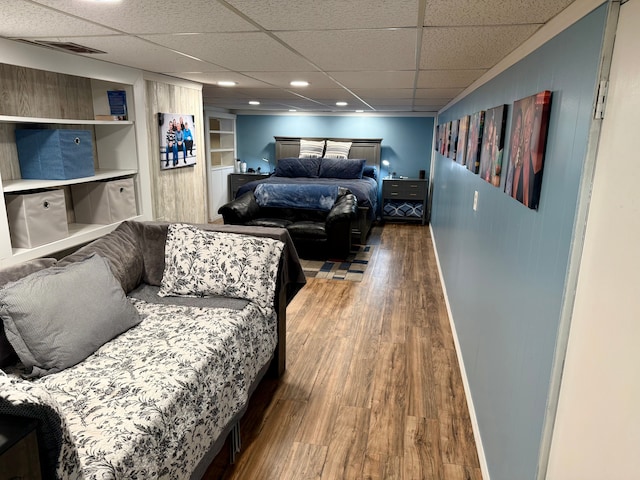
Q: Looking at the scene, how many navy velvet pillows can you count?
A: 2